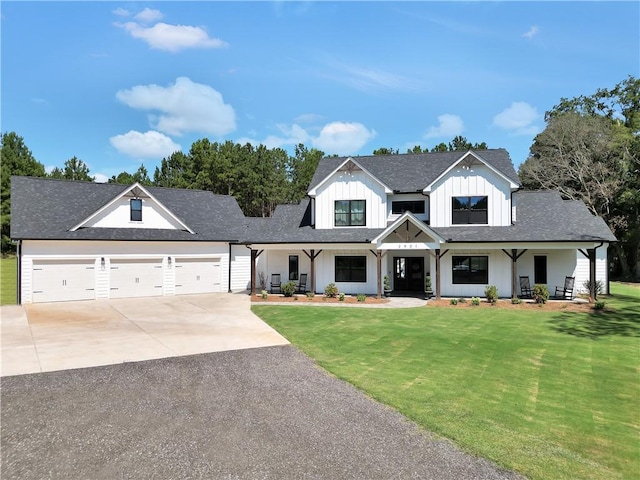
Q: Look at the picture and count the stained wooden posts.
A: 6